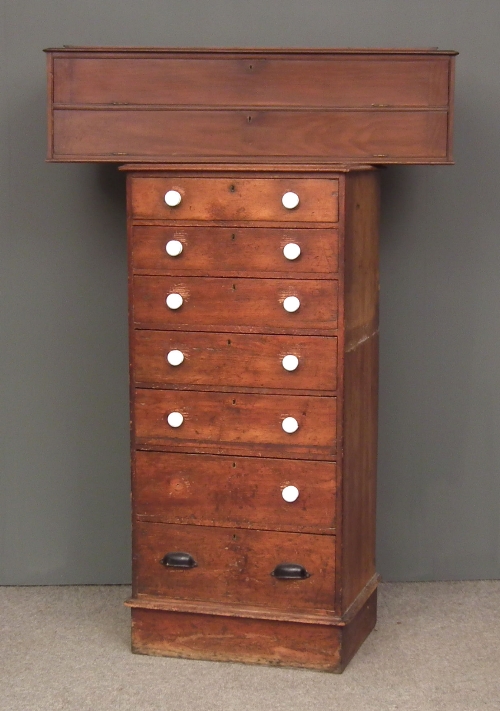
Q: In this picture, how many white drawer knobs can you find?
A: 11